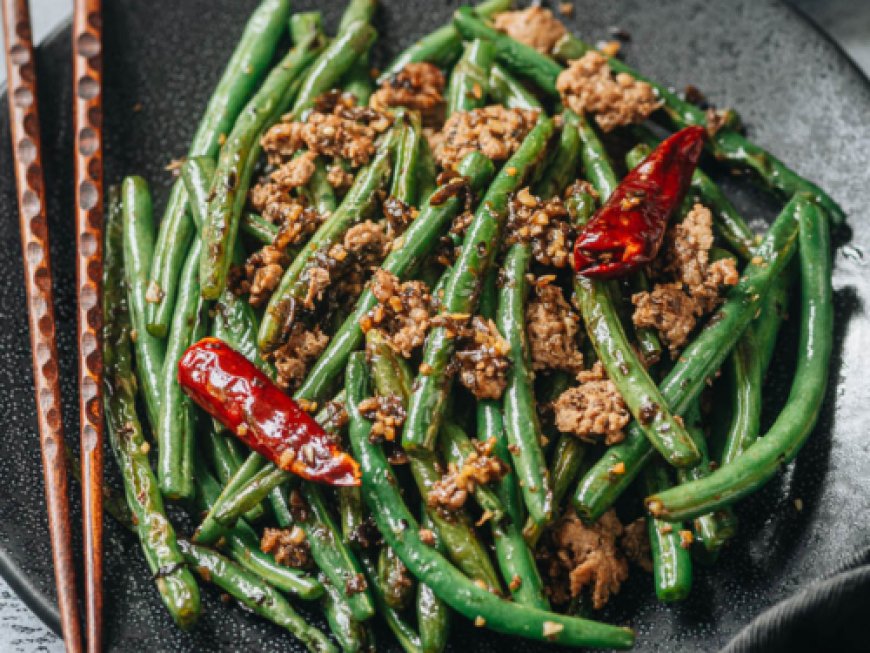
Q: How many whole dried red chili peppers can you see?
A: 2